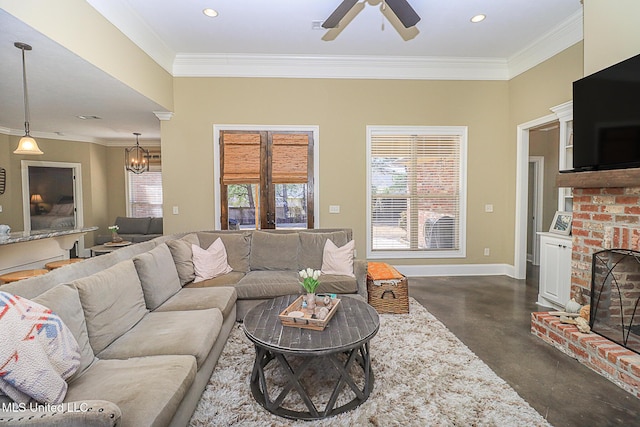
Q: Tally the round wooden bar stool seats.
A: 2